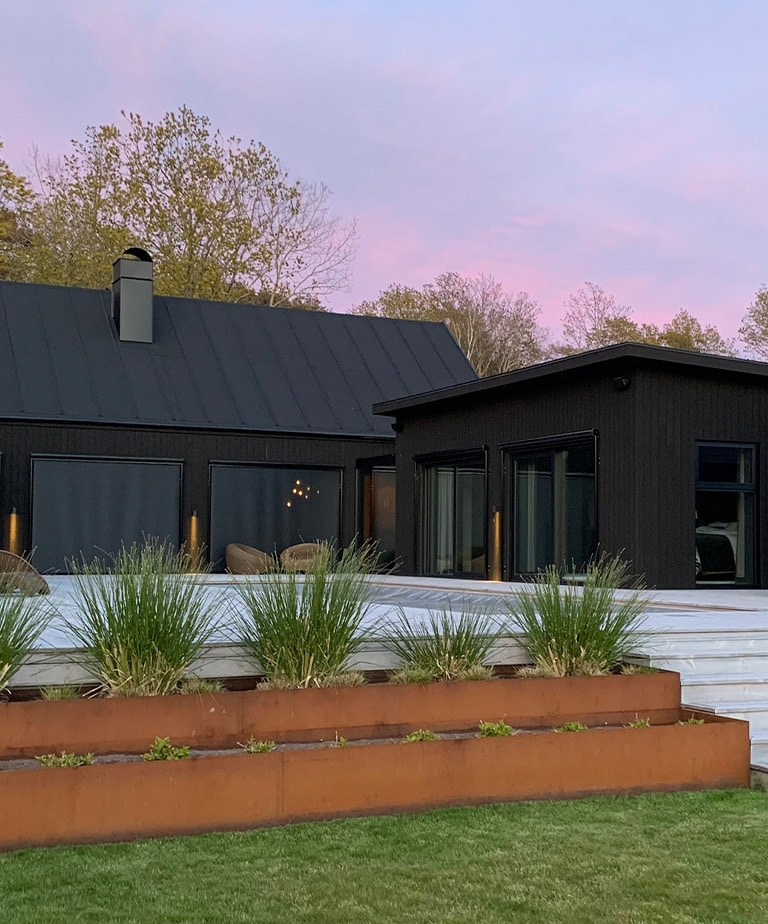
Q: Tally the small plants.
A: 9